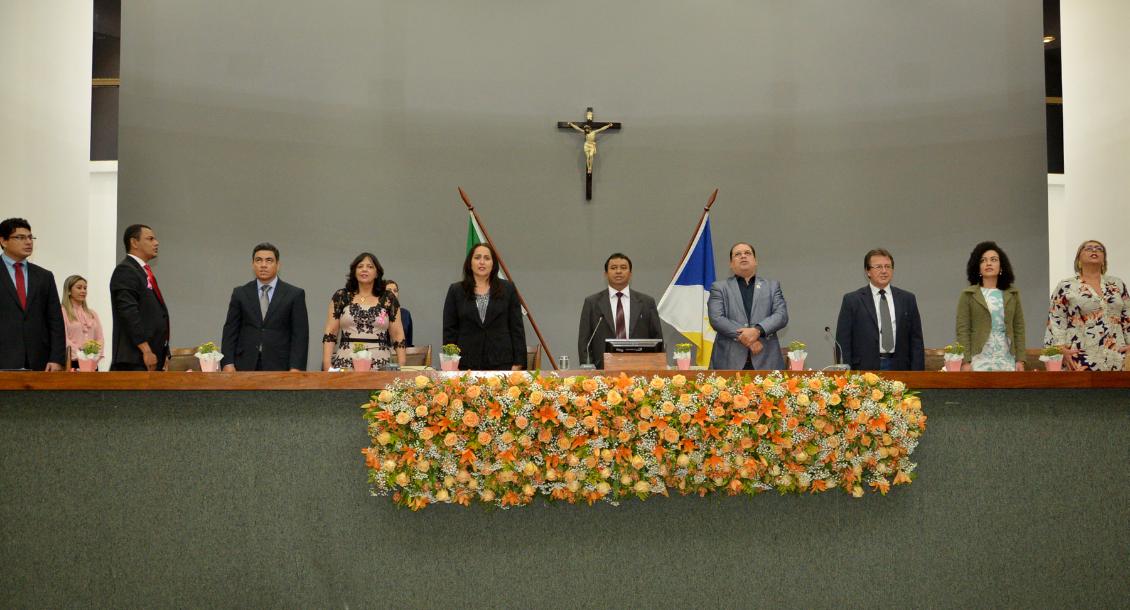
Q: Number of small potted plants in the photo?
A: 8